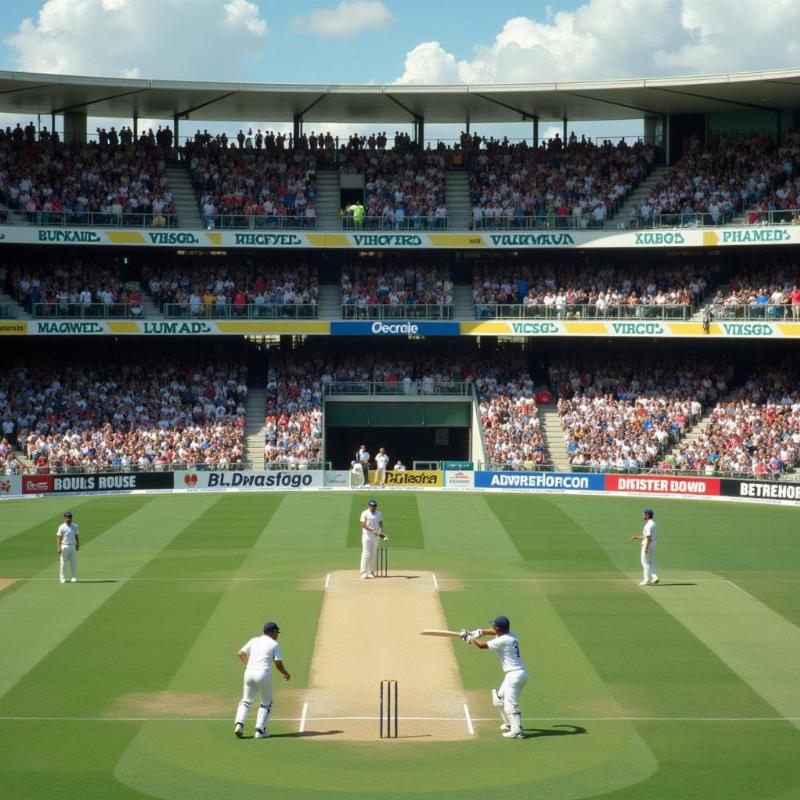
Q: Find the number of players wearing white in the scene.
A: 5